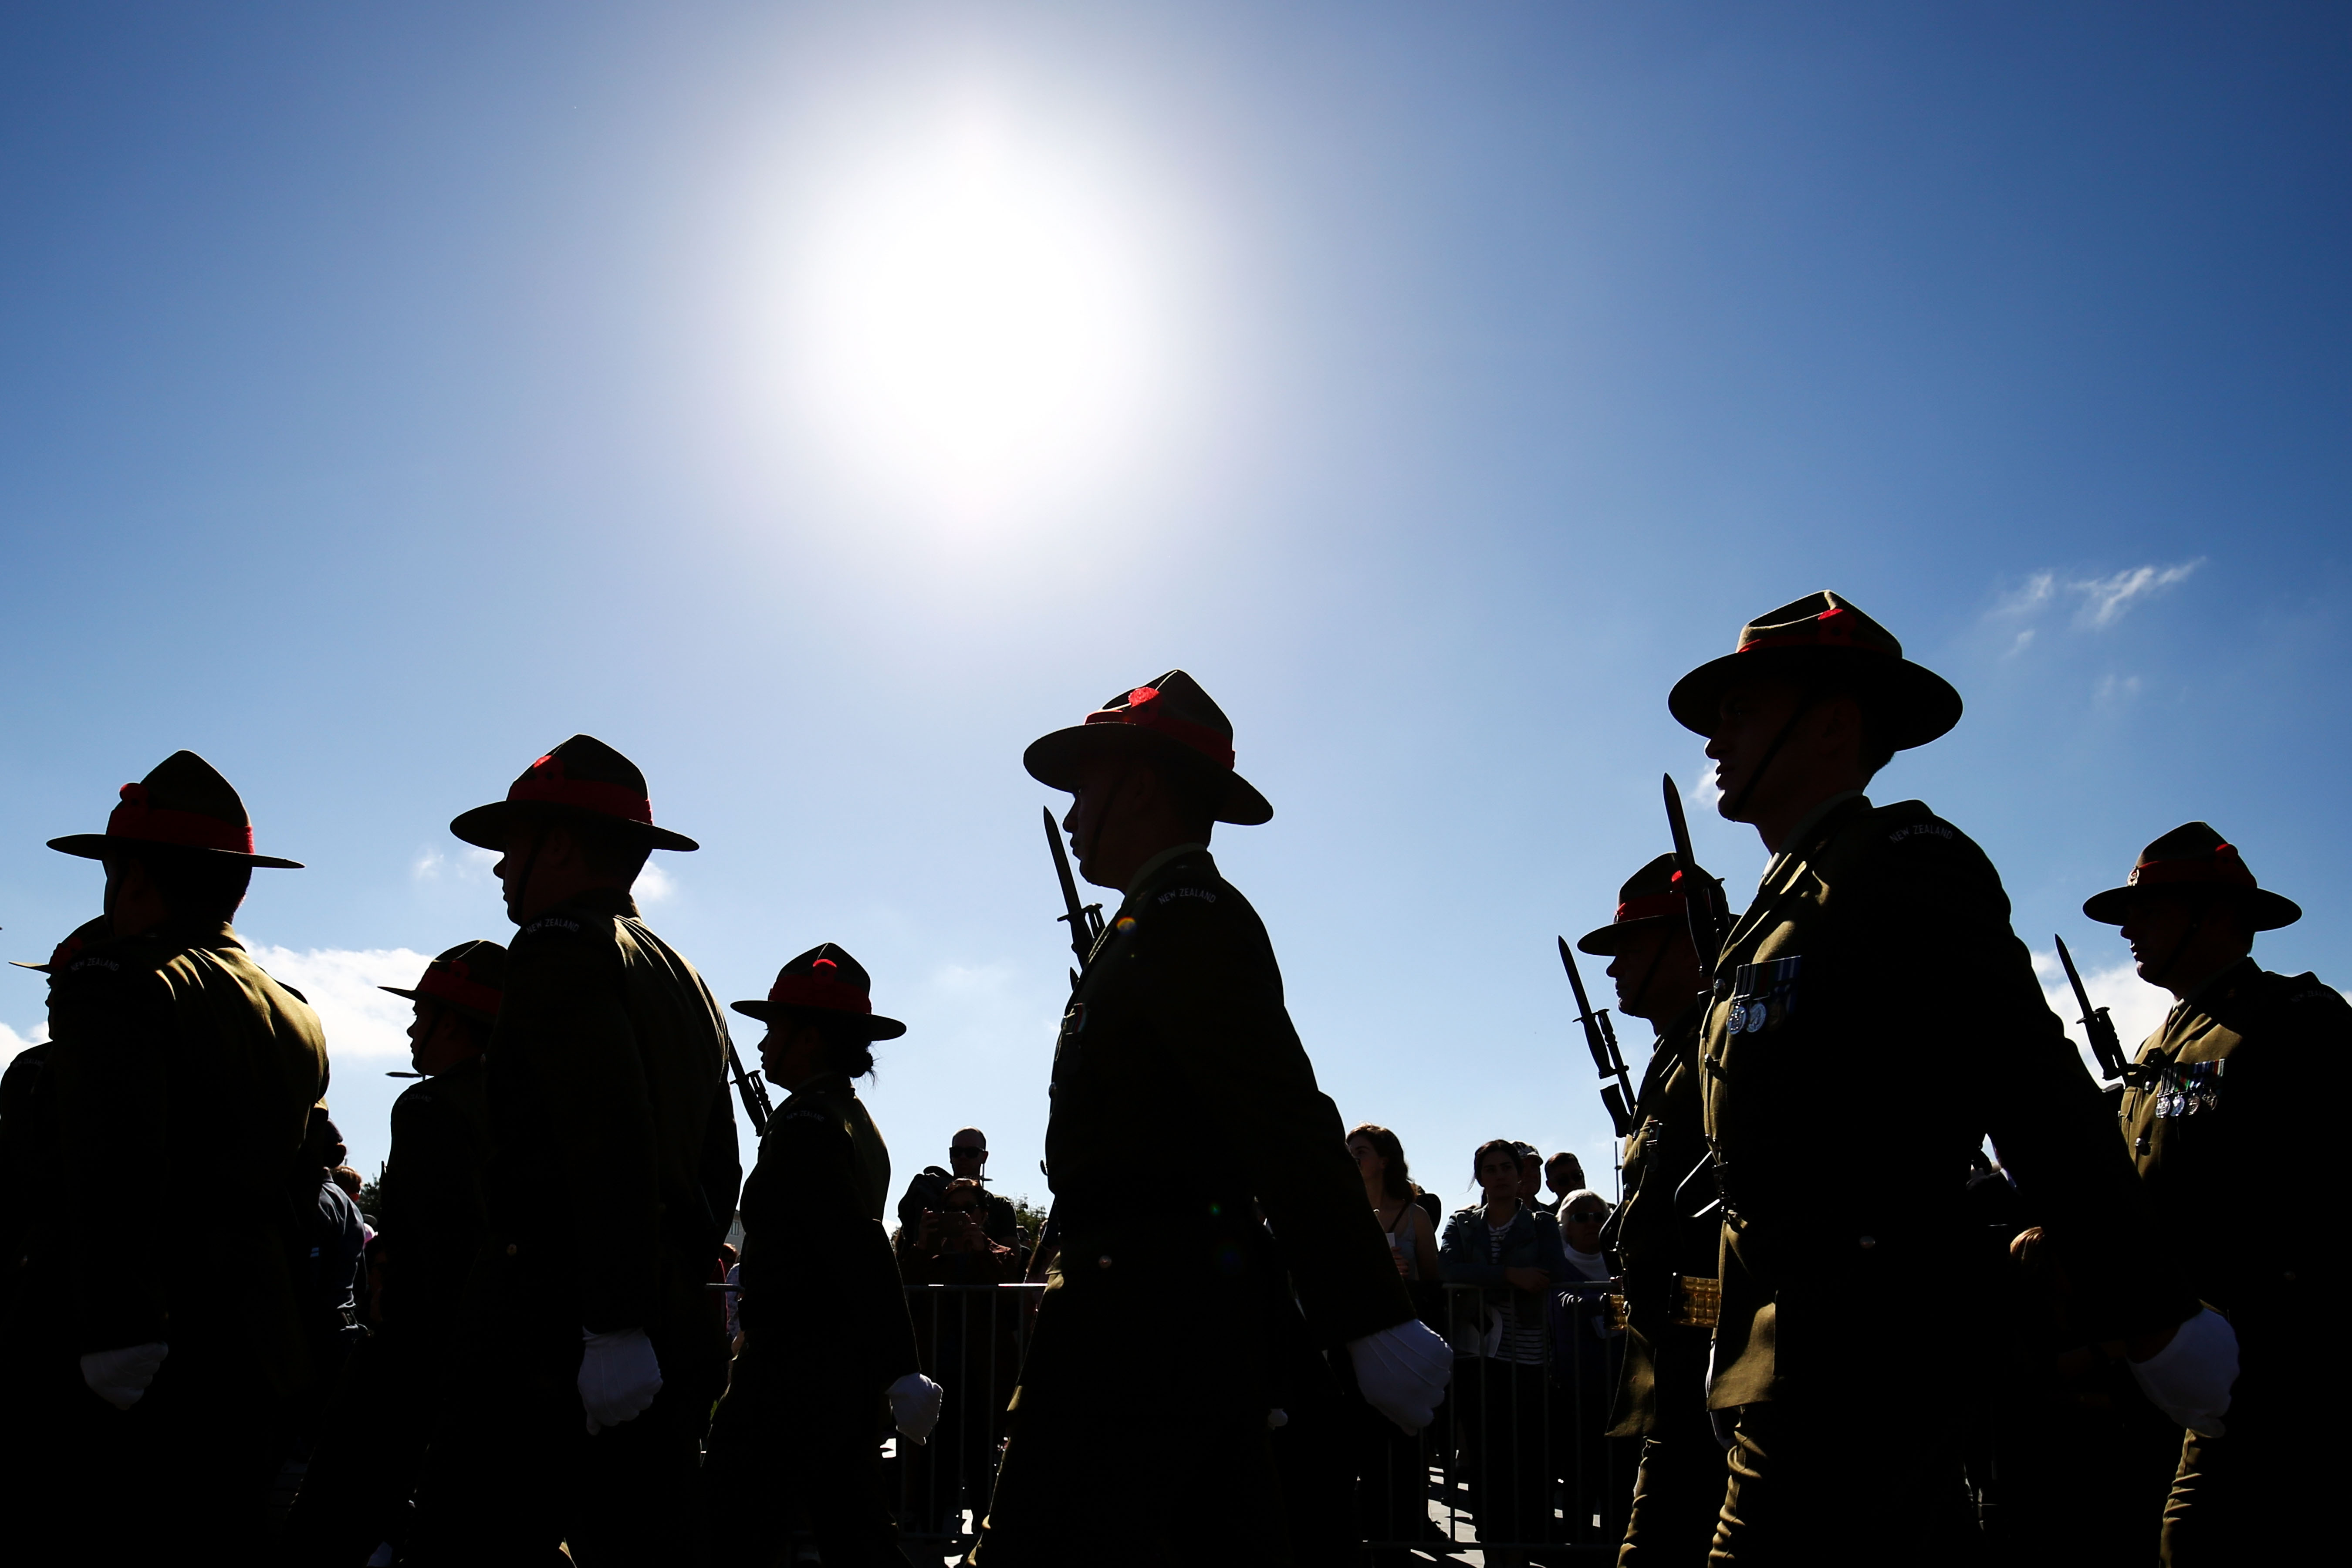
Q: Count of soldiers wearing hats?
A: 9